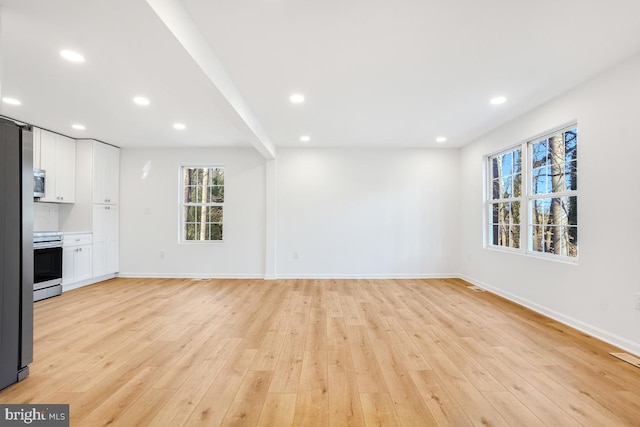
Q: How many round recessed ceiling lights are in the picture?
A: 9